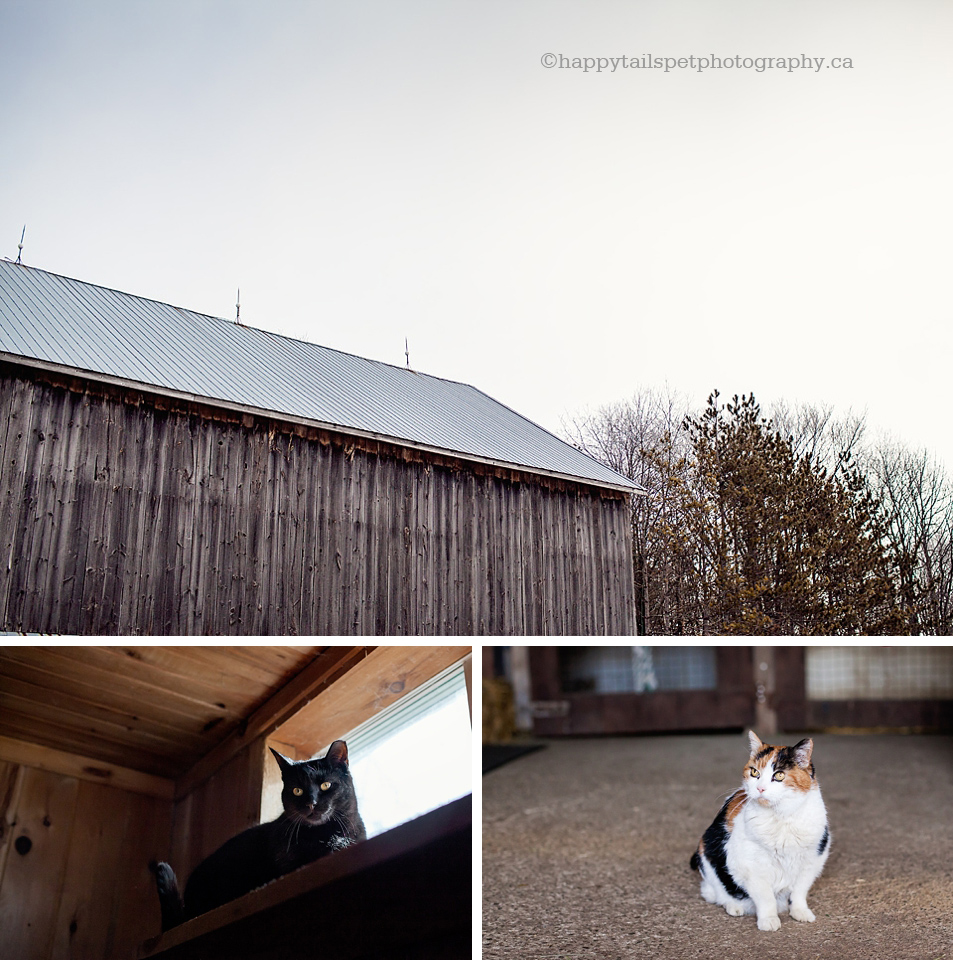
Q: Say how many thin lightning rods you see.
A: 3